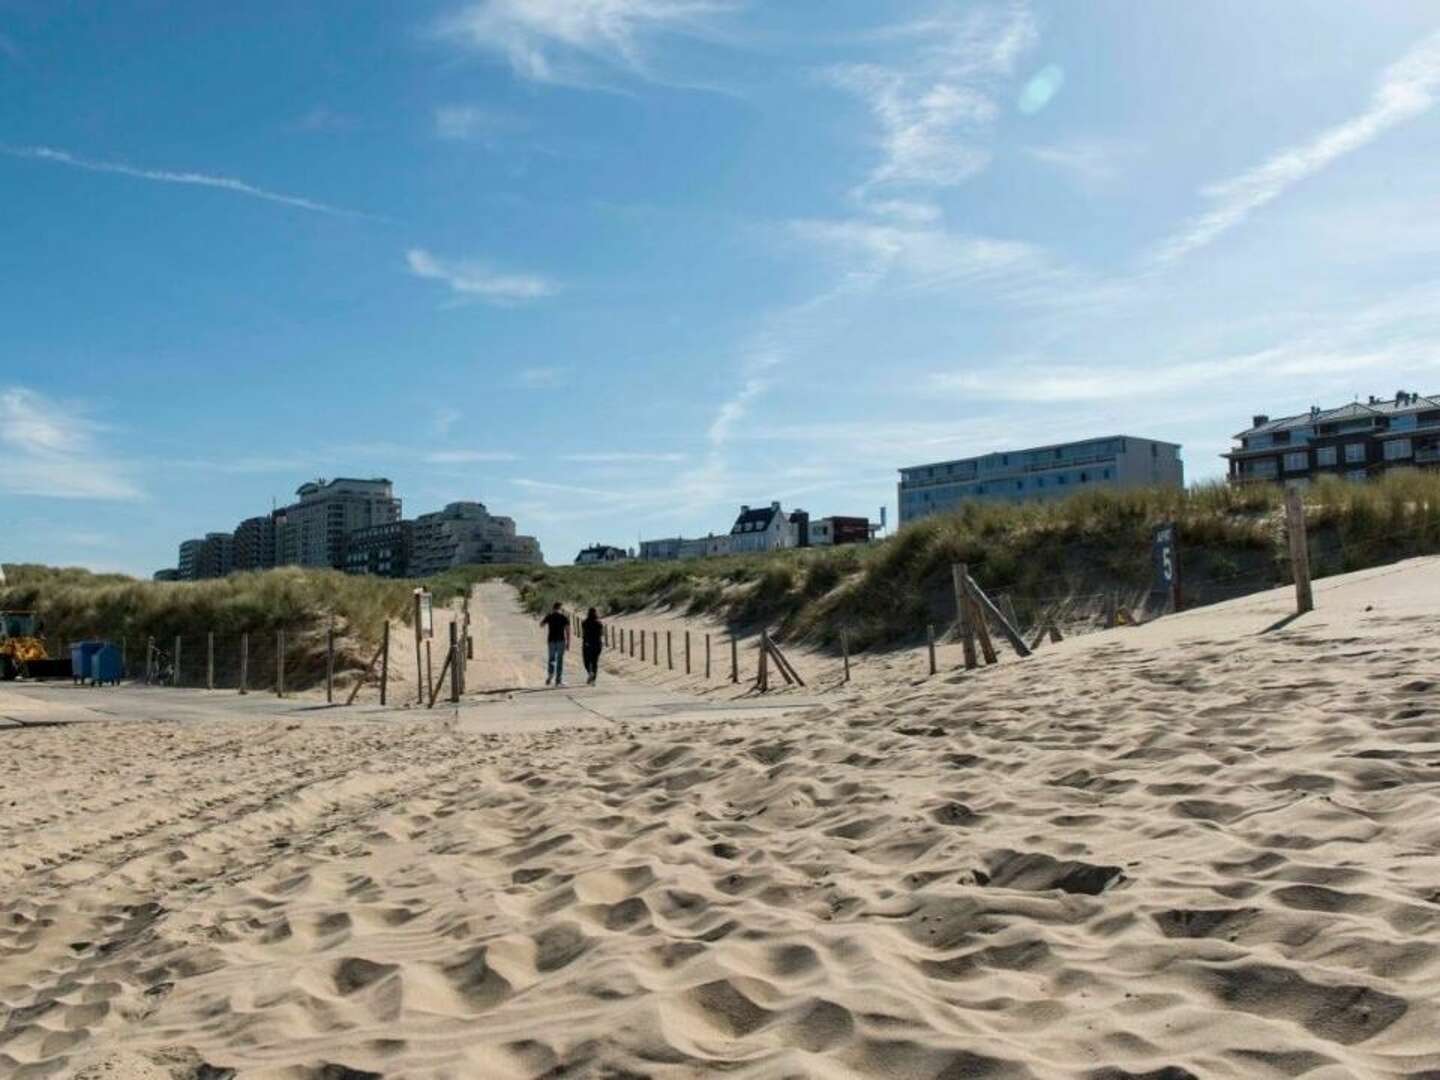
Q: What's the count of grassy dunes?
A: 2